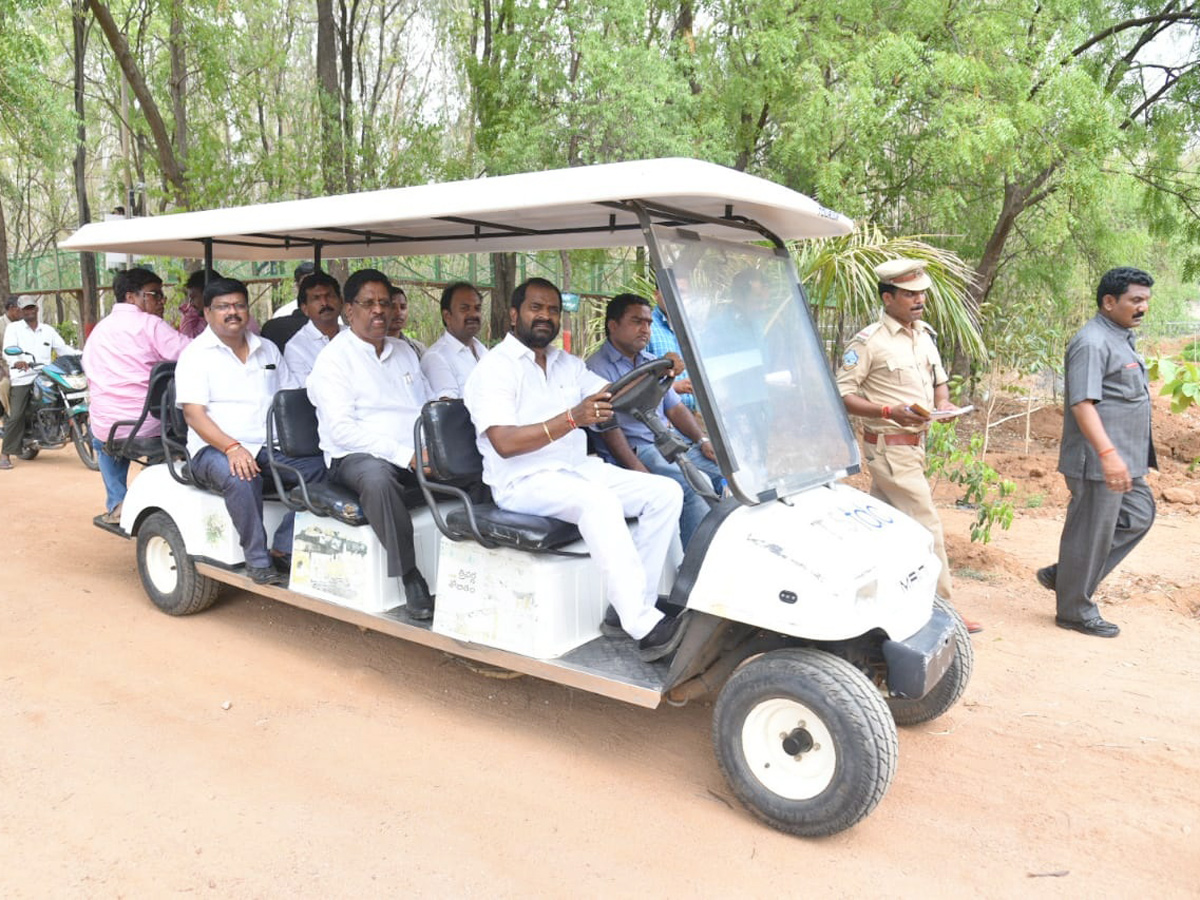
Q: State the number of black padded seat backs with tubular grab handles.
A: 4